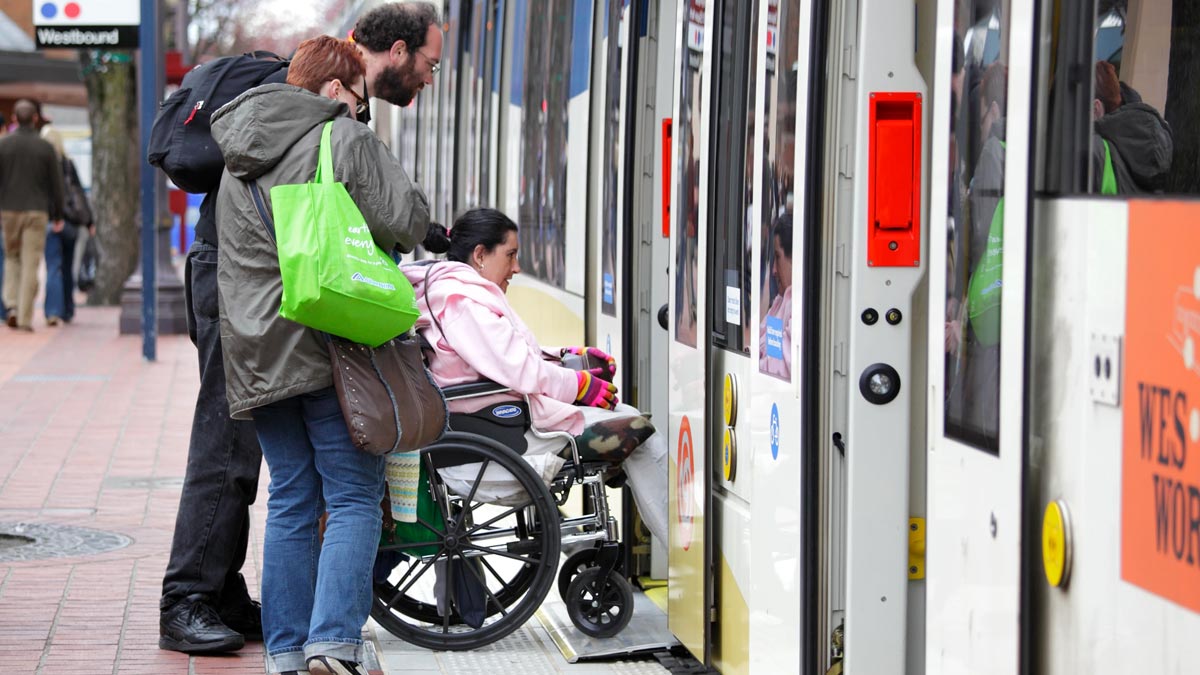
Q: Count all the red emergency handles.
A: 2